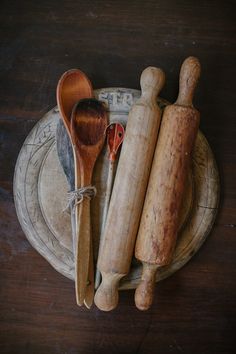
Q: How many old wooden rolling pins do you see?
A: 2